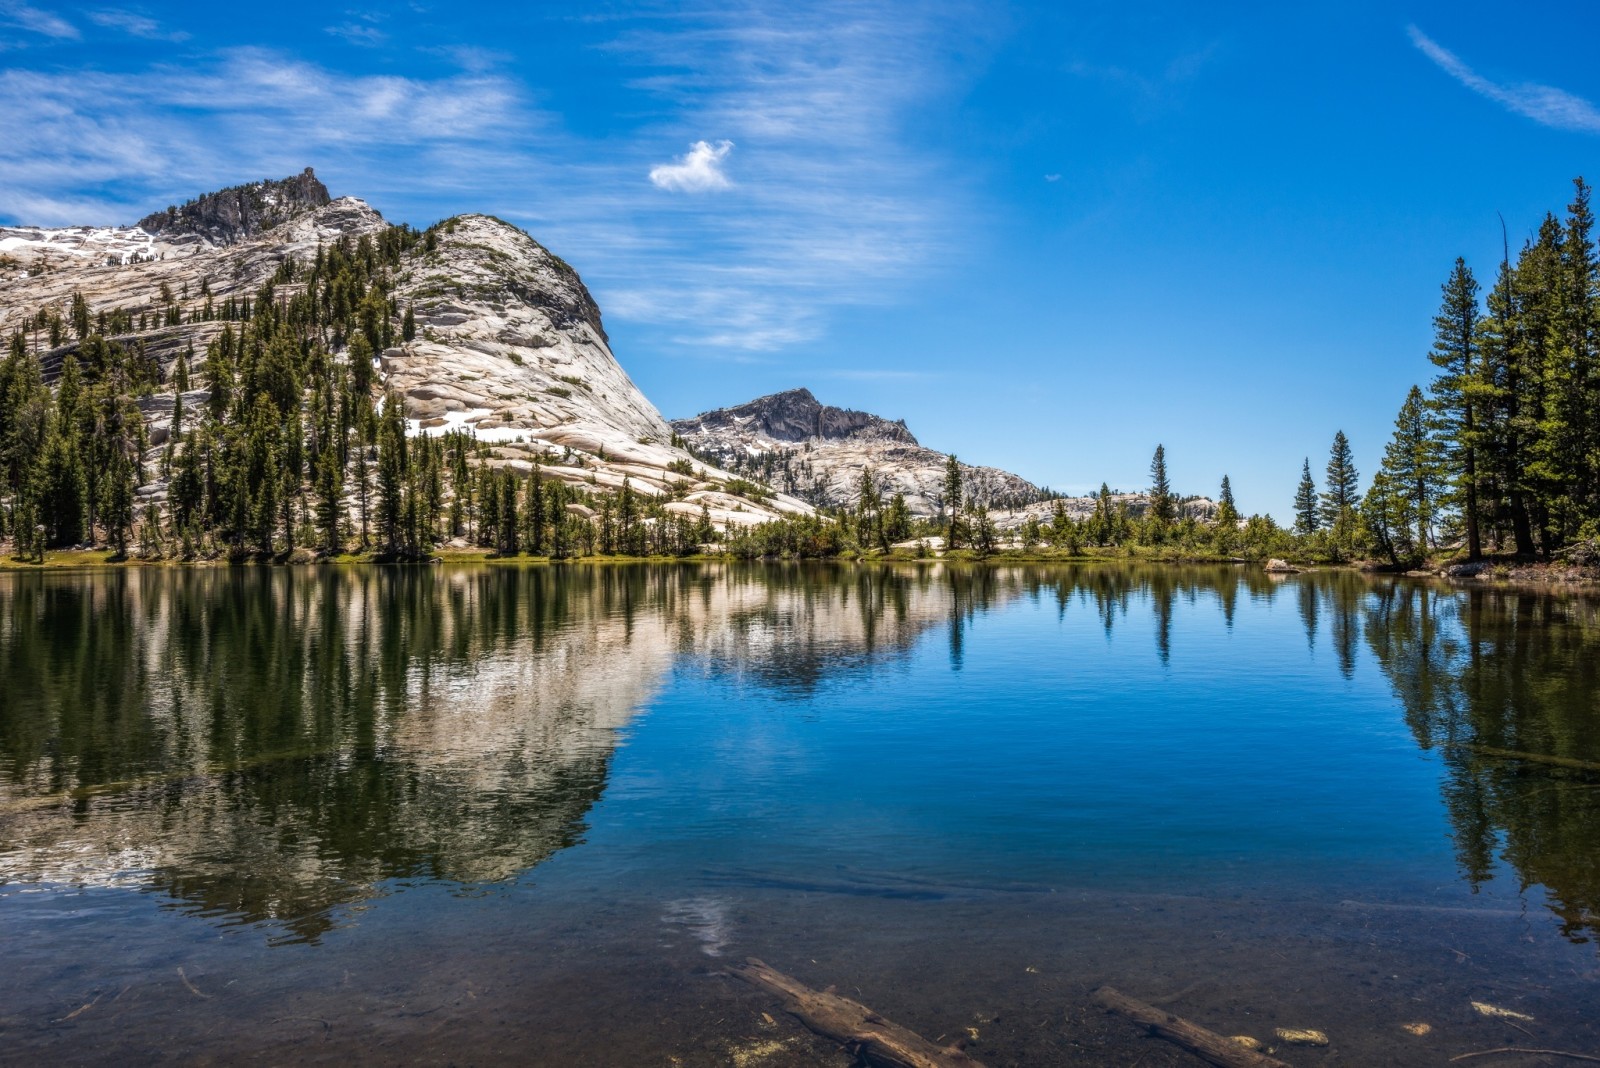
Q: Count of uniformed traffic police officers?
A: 0